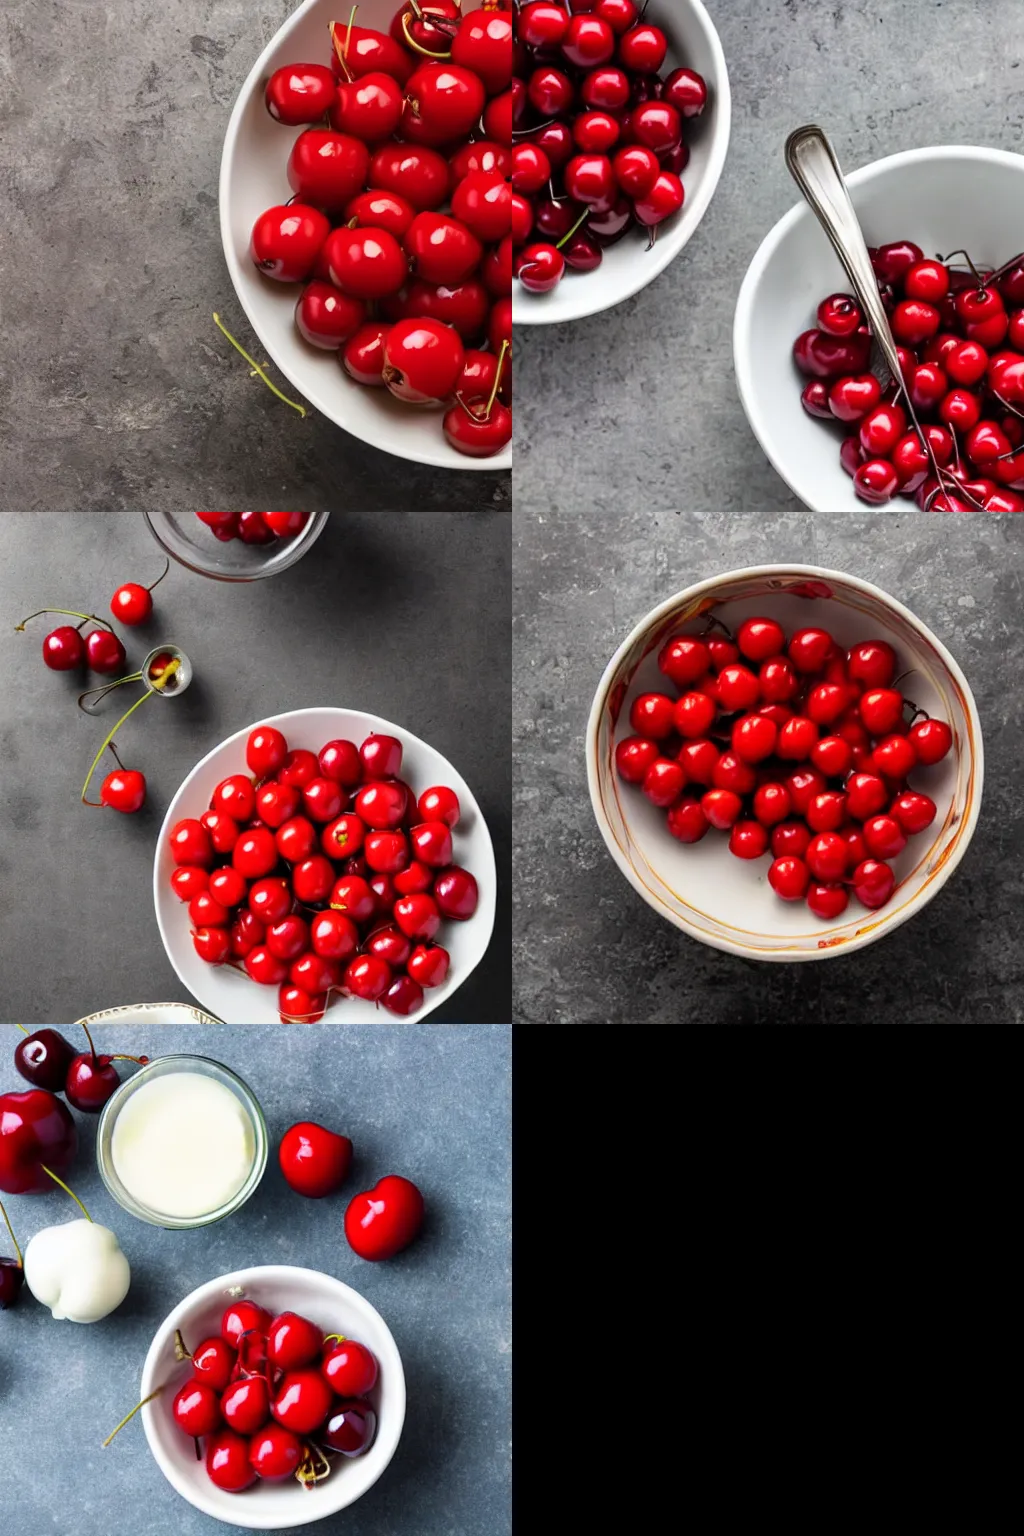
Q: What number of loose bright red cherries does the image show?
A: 4